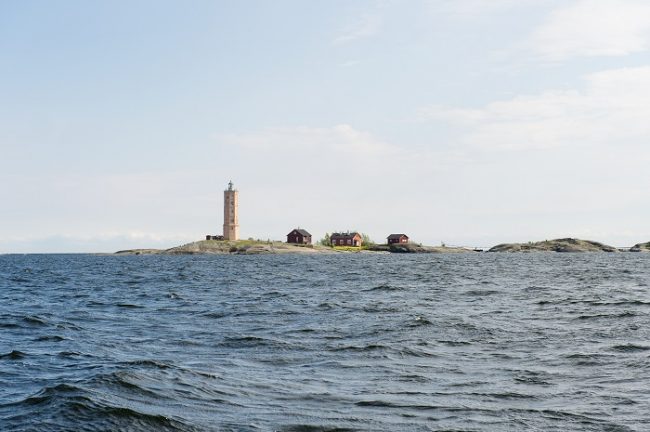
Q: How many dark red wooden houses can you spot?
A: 3